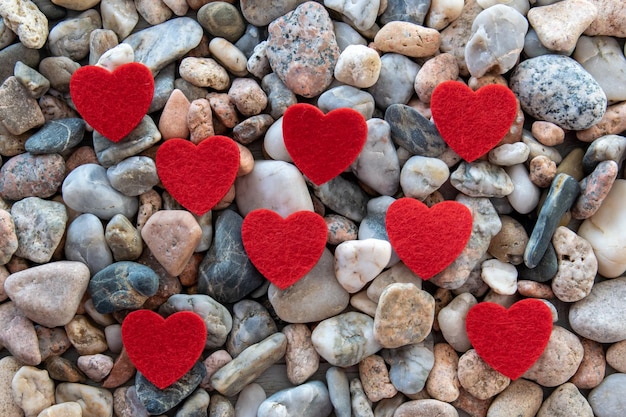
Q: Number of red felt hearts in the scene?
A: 8